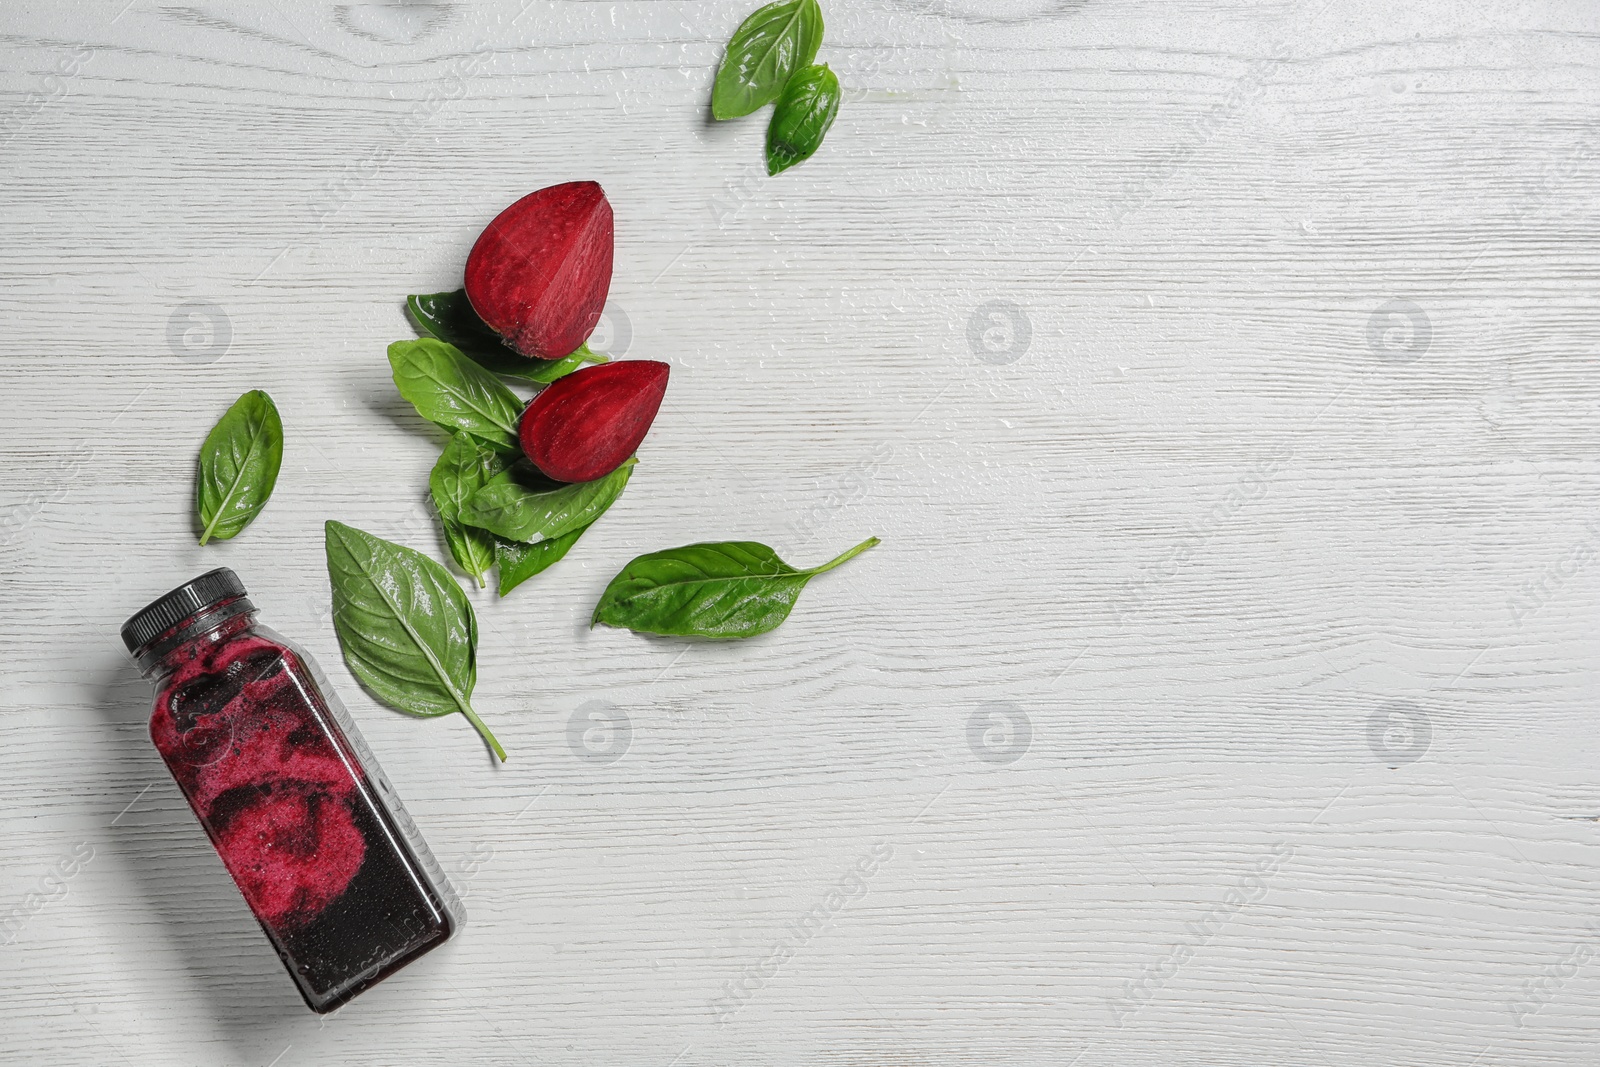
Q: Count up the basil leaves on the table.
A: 10